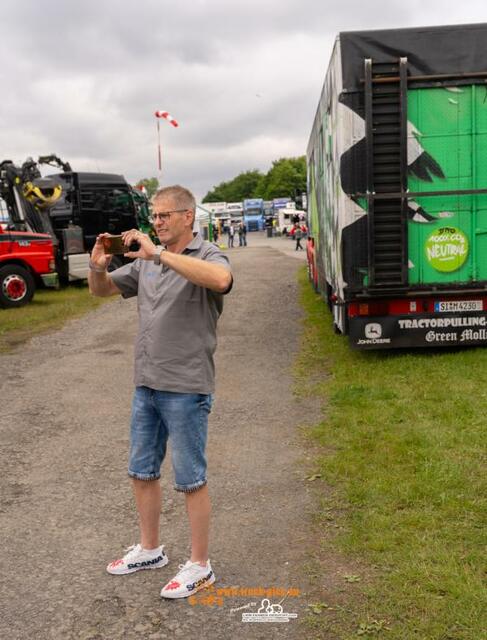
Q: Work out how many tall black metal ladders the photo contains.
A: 1